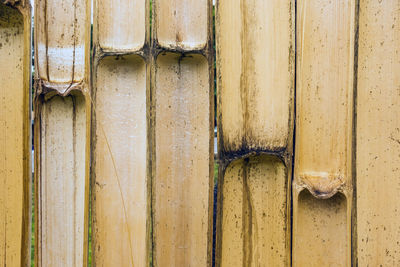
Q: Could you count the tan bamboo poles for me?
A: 7